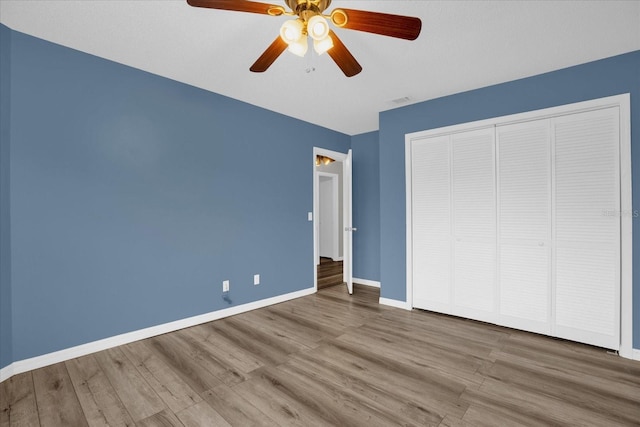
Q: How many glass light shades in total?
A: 4